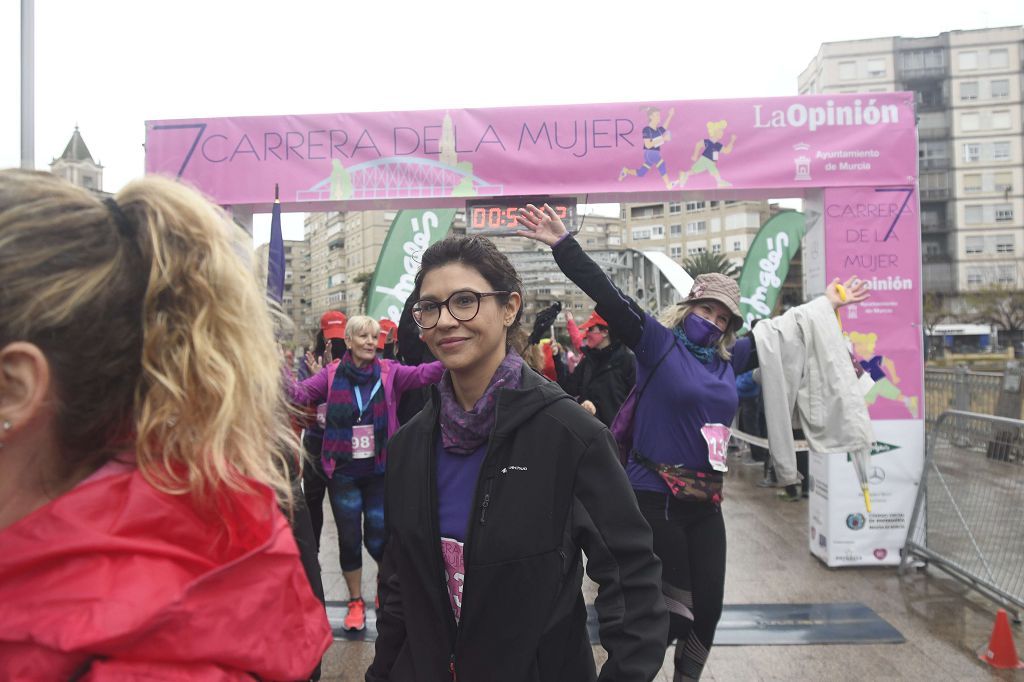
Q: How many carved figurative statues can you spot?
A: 0